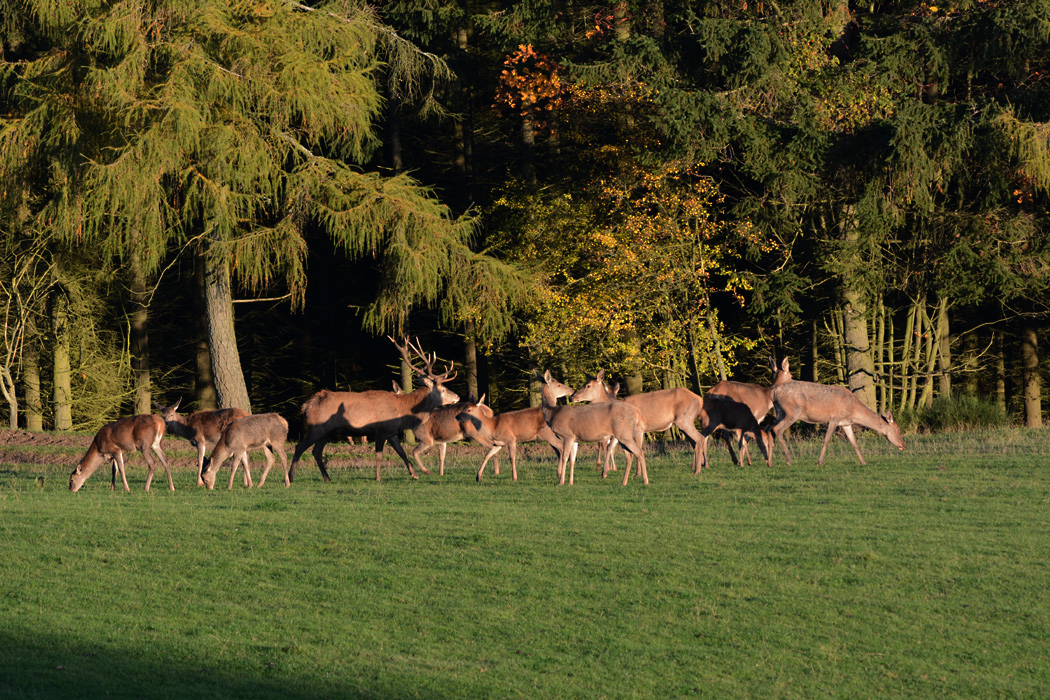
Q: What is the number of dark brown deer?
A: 1